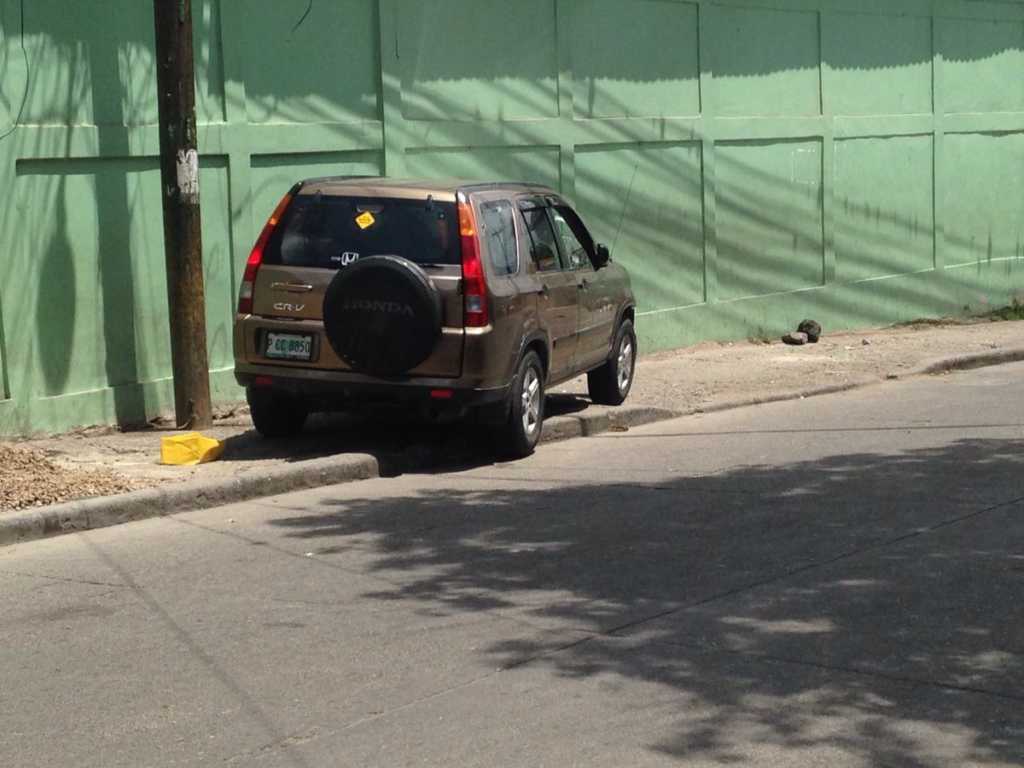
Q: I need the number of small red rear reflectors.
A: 2